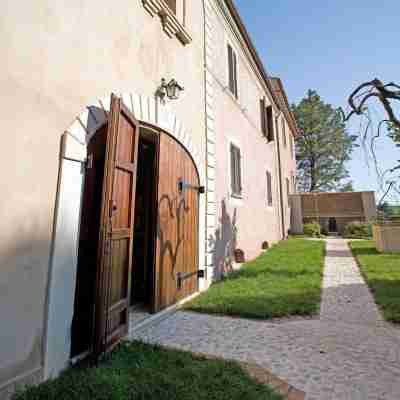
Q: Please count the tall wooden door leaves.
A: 2